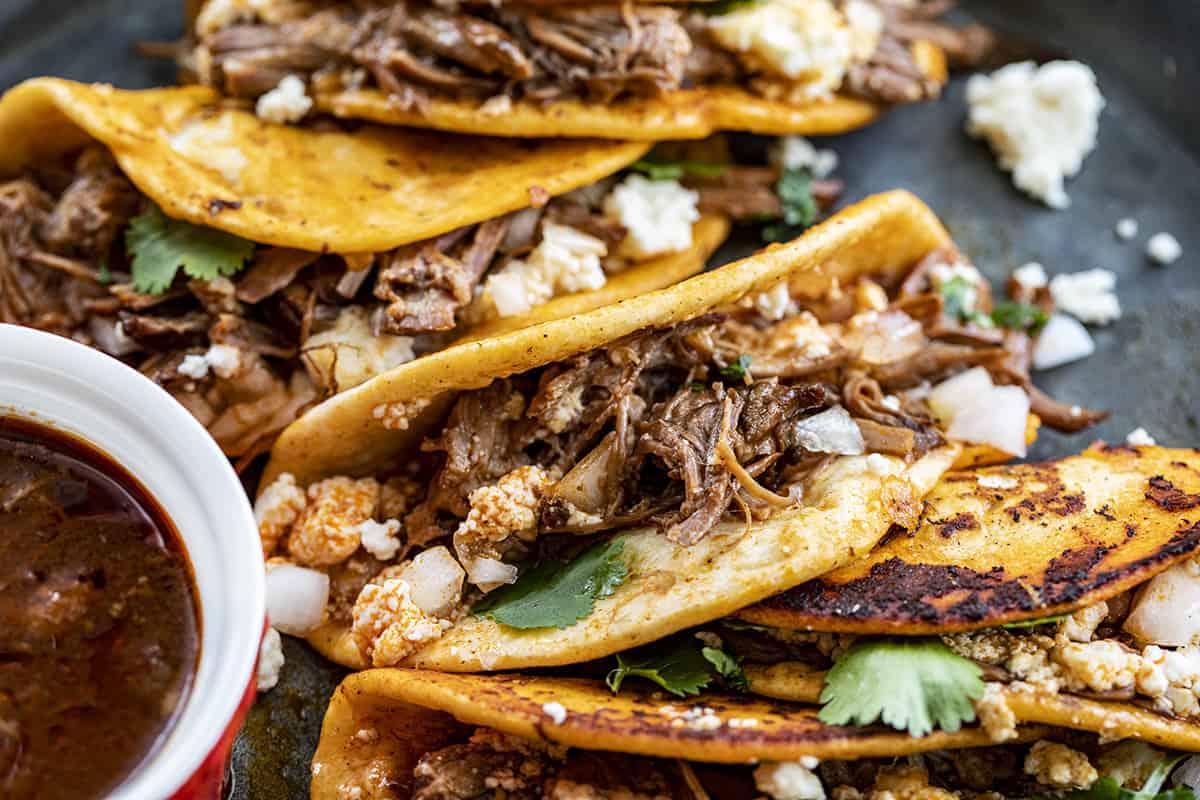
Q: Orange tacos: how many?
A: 5